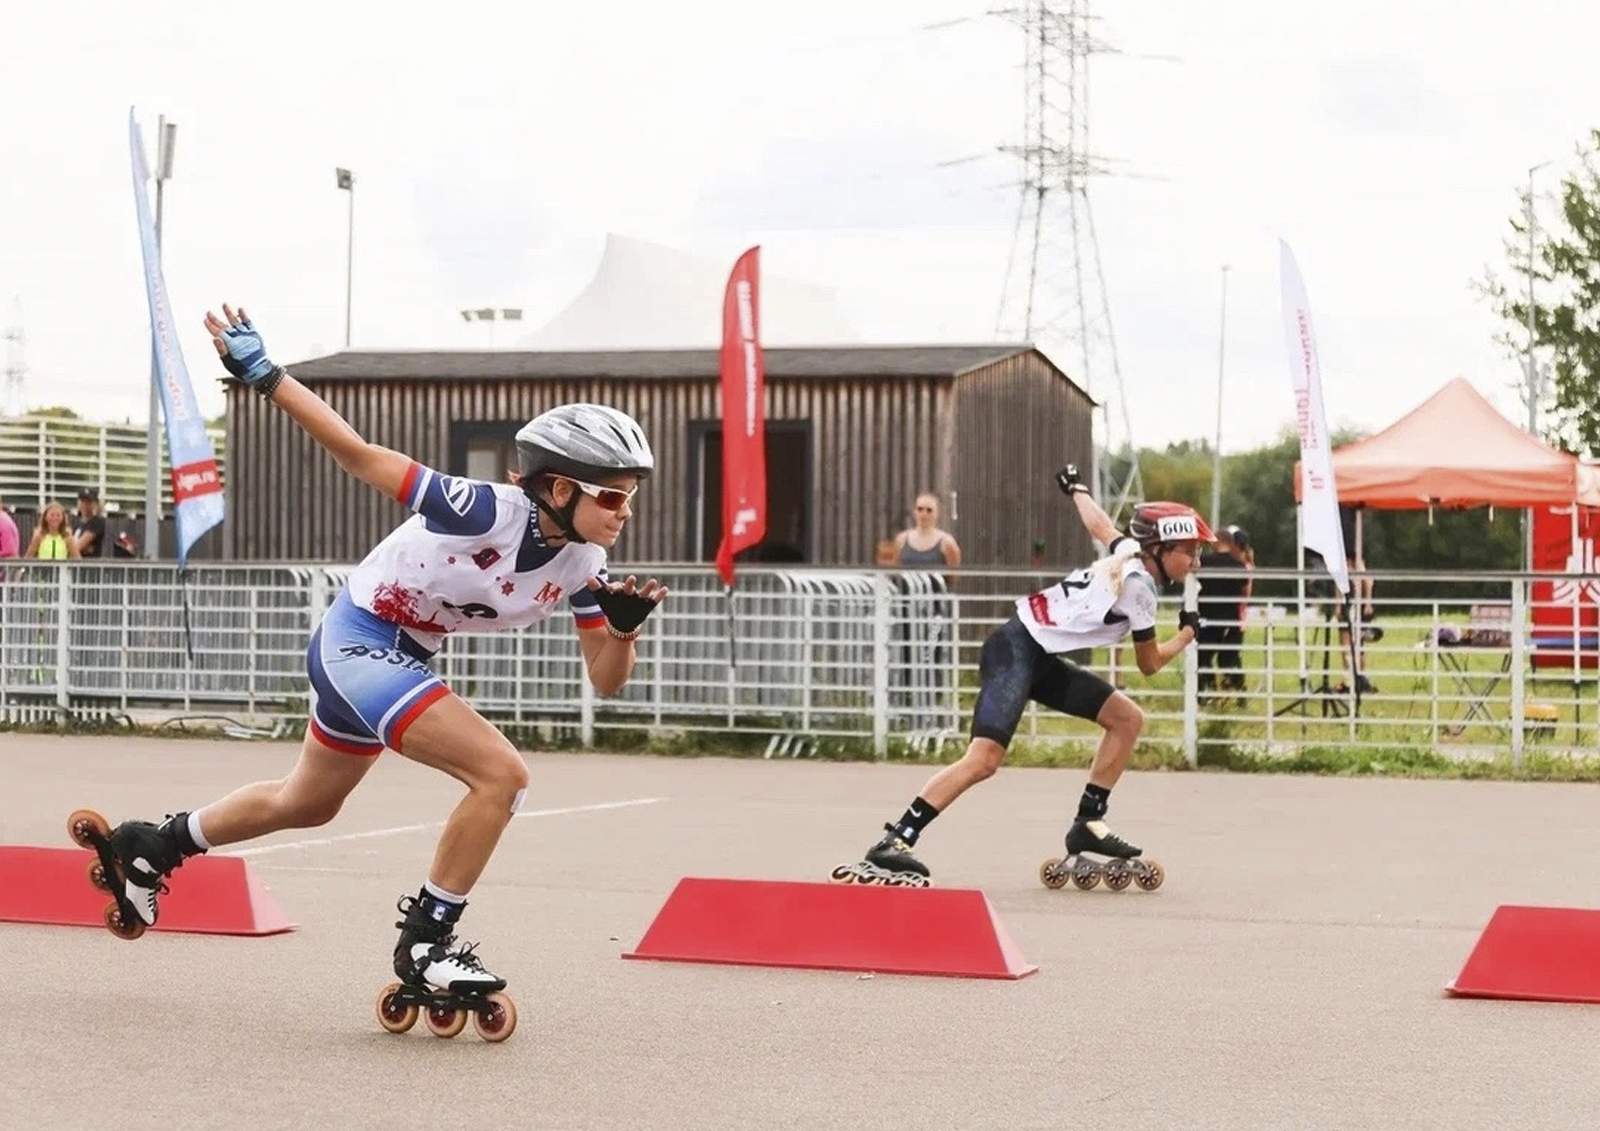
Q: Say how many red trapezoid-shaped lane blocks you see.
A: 3